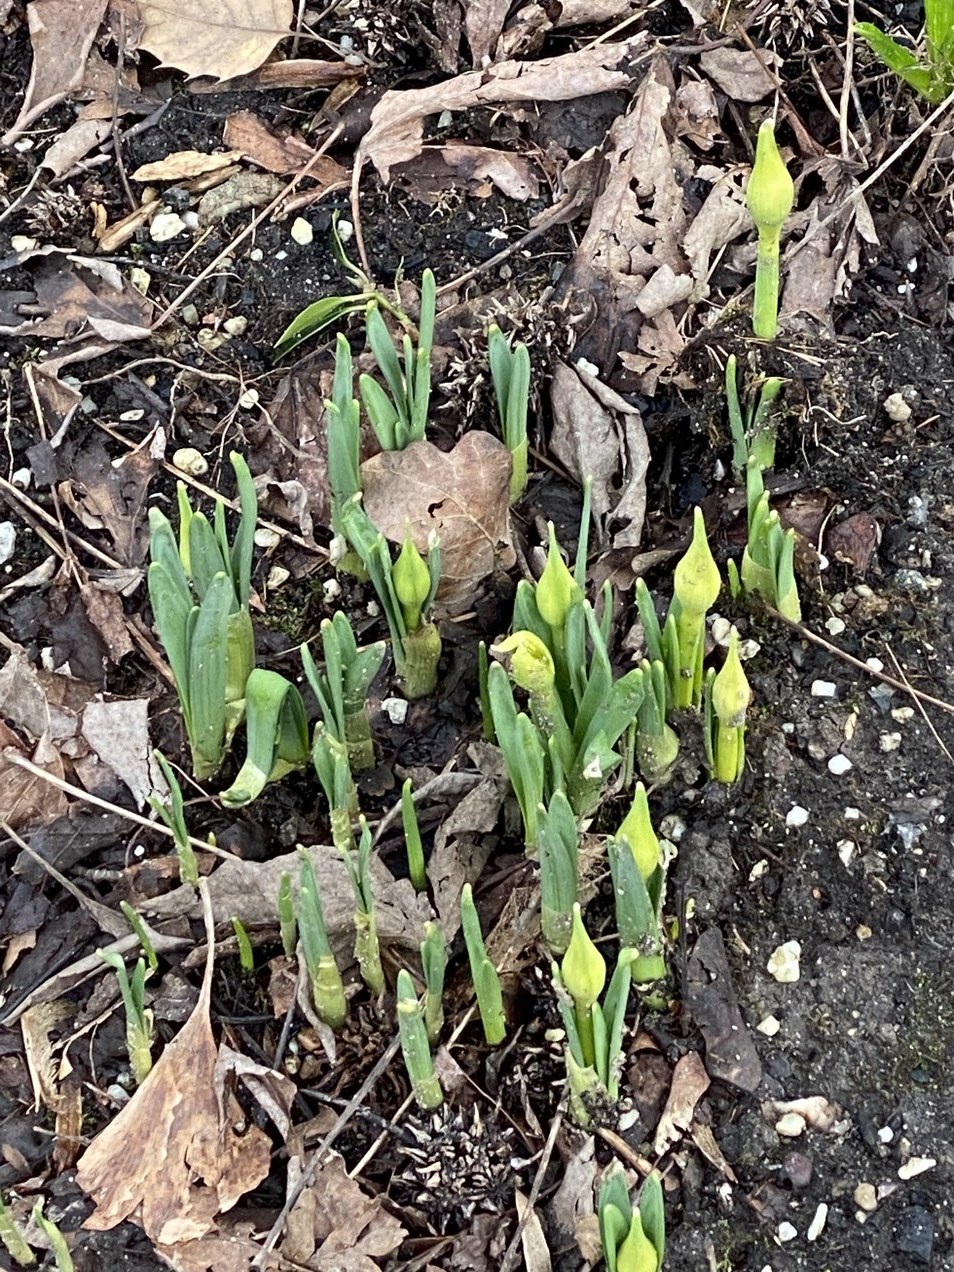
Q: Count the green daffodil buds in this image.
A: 9